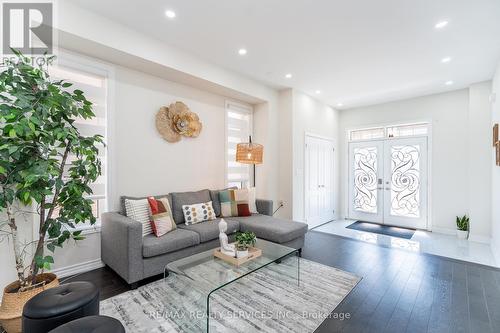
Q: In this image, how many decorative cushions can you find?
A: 5